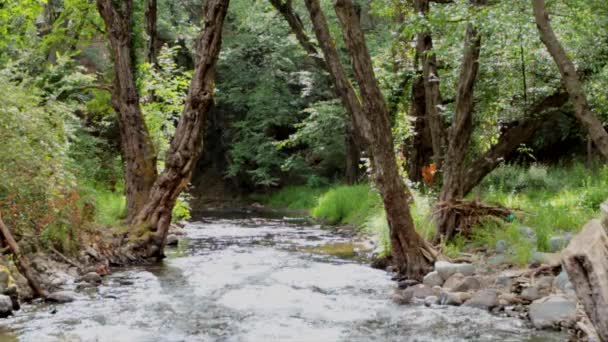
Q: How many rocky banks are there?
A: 2